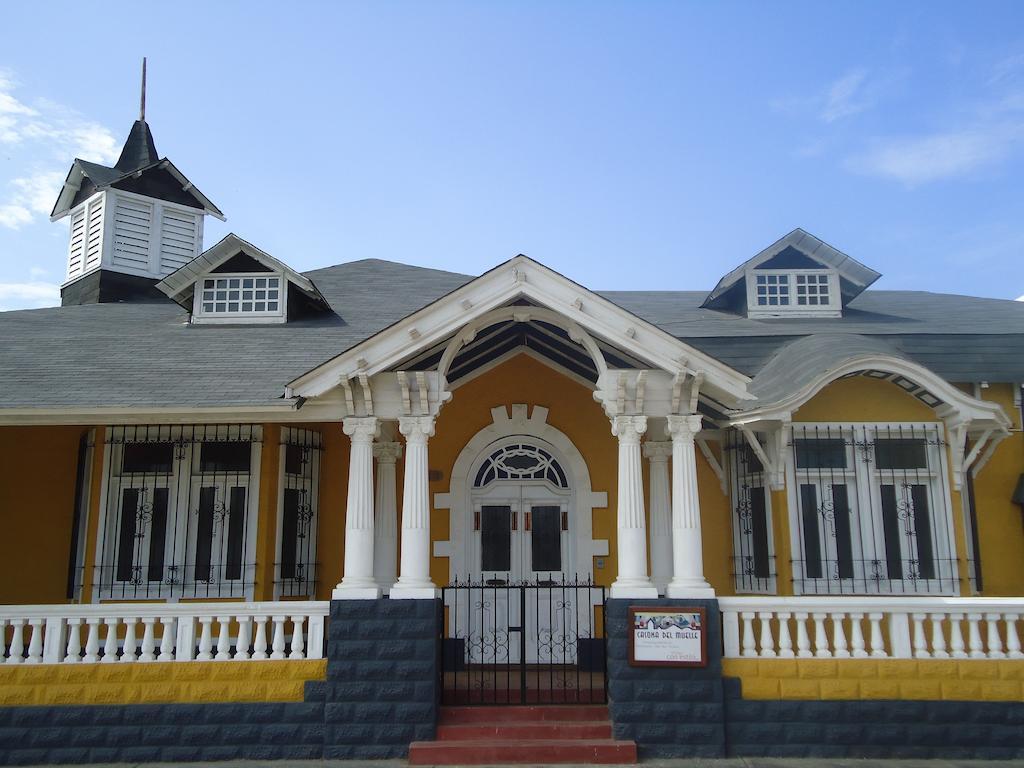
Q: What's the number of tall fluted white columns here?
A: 6